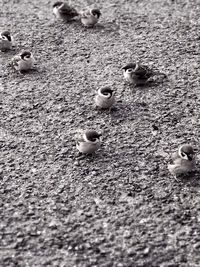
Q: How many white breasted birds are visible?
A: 8